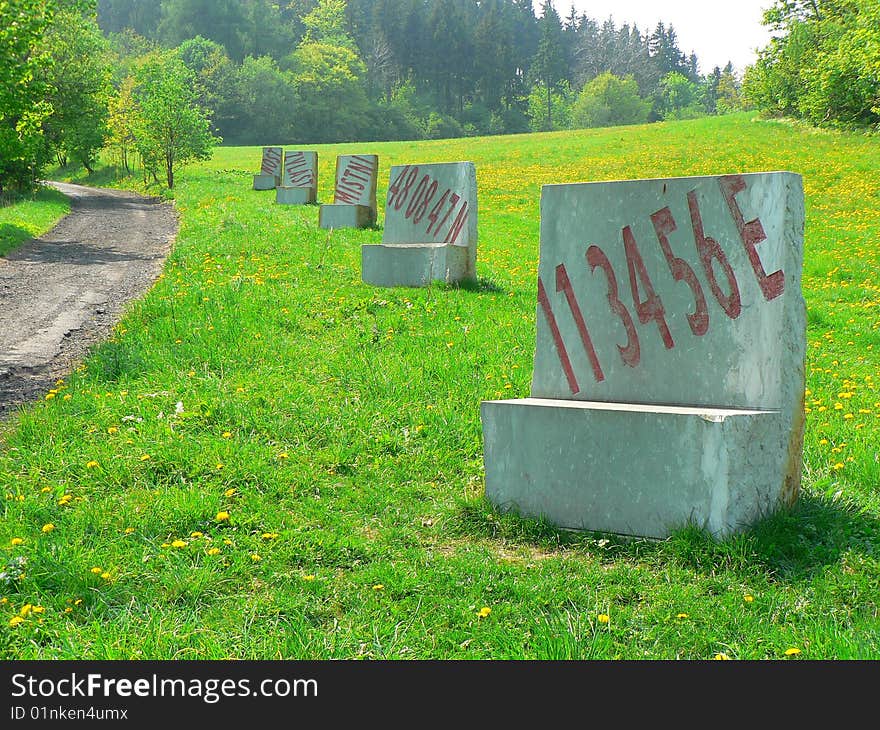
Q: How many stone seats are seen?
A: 5